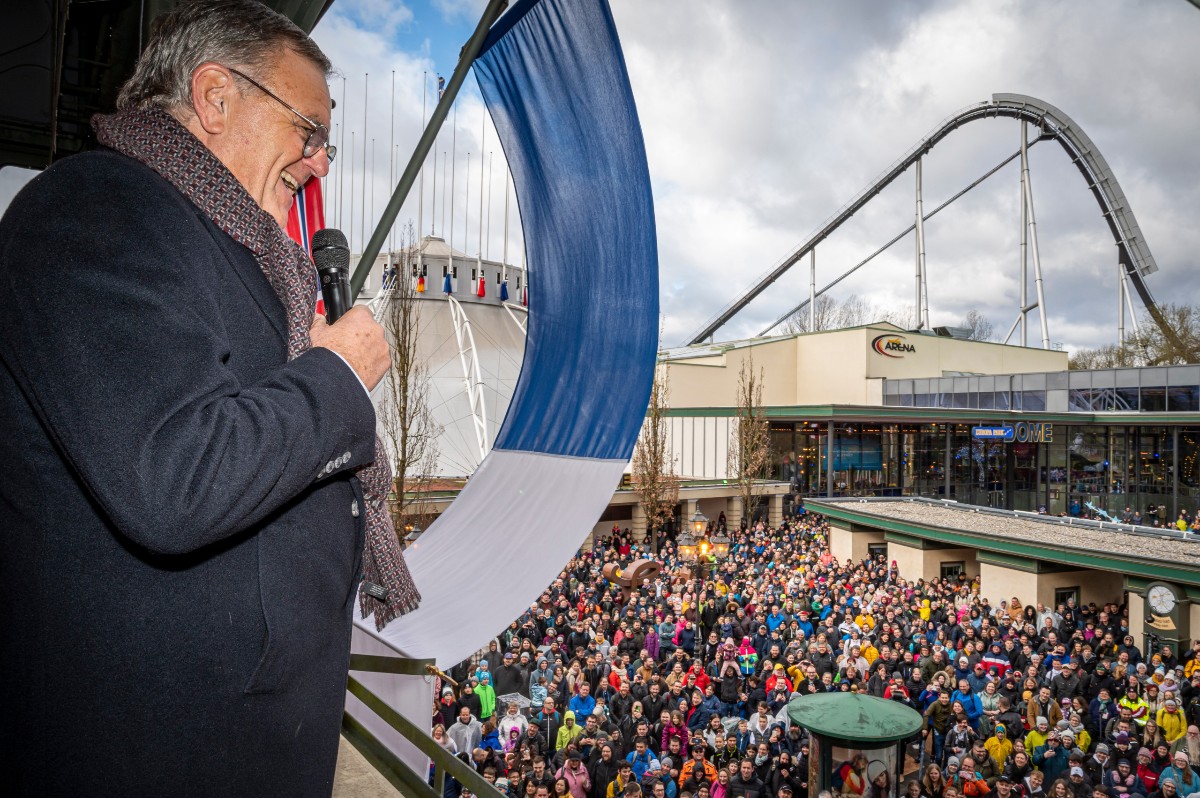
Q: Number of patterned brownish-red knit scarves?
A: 1